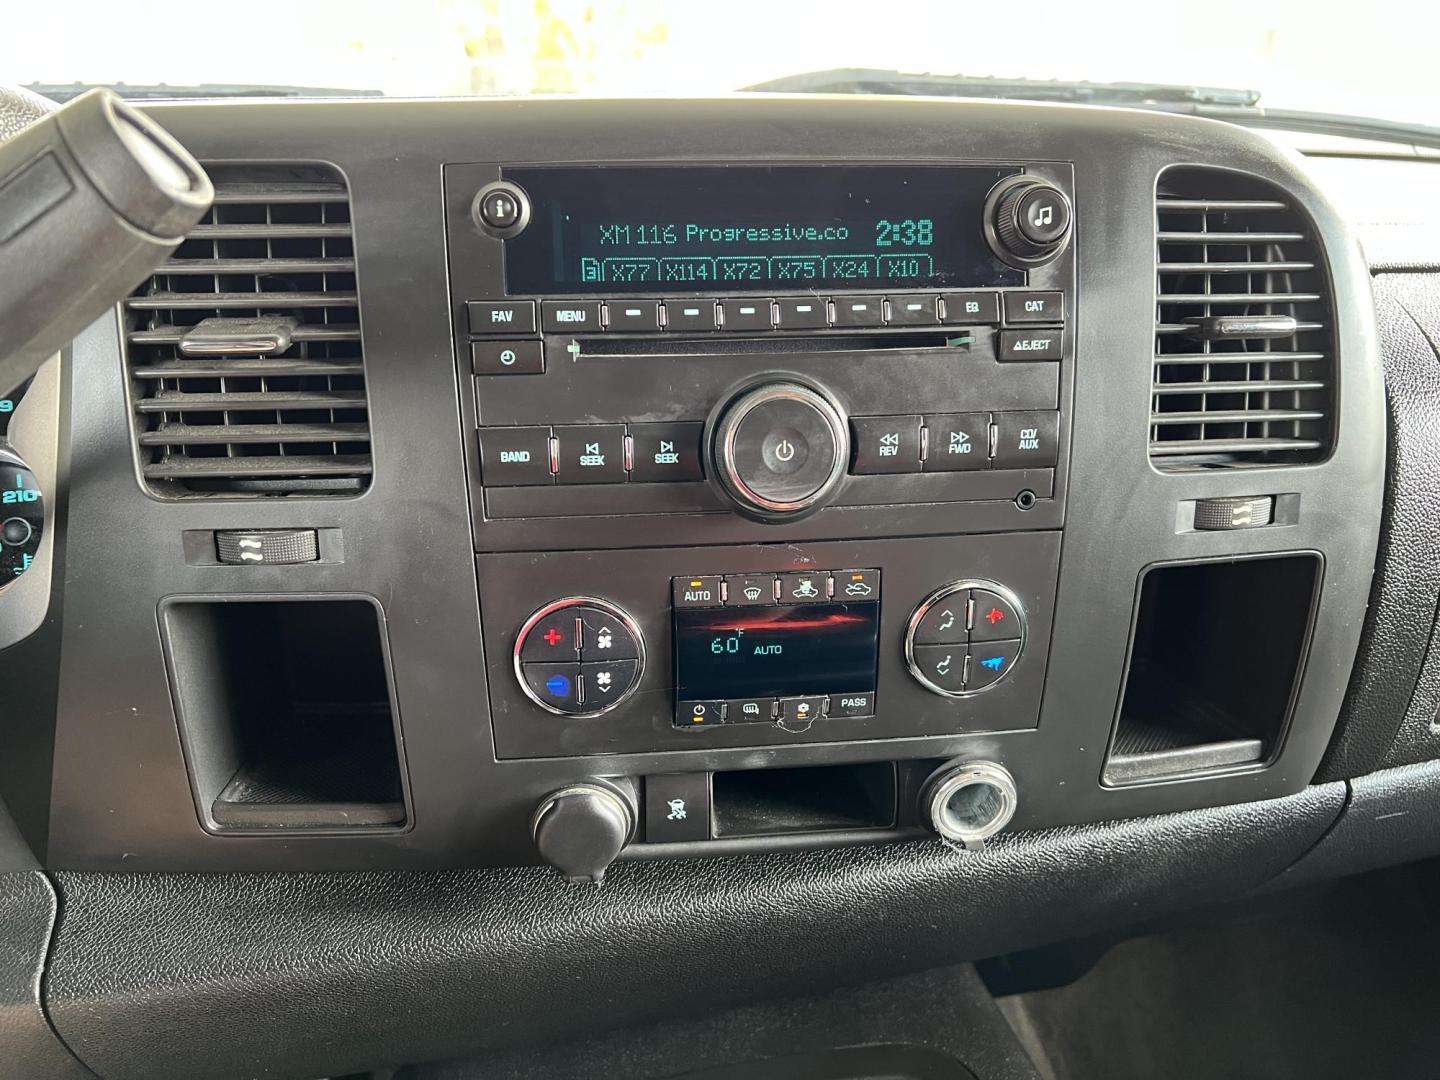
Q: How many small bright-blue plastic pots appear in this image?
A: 0